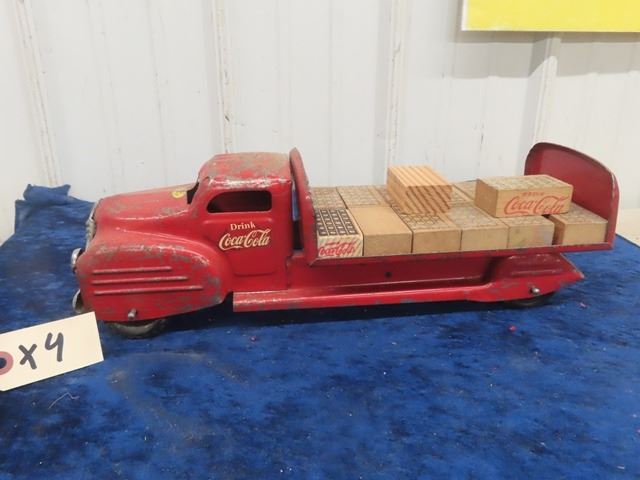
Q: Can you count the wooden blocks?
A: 13